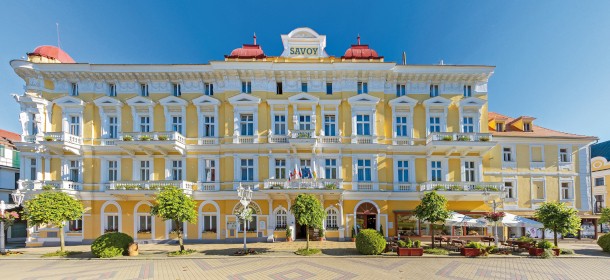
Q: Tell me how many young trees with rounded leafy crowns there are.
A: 5